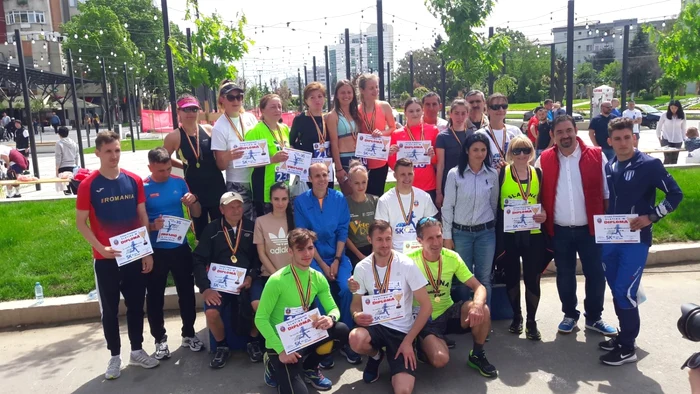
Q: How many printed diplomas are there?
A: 13